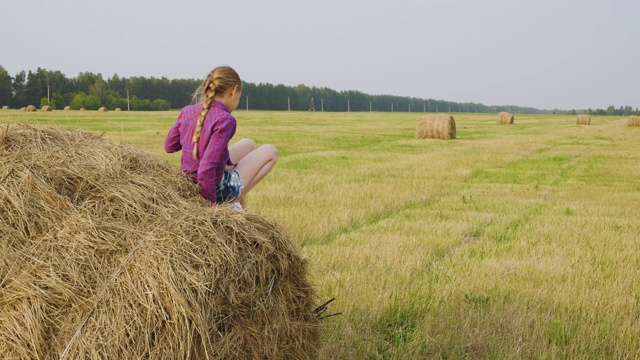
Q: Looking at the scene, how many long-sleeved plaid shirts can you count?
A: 1